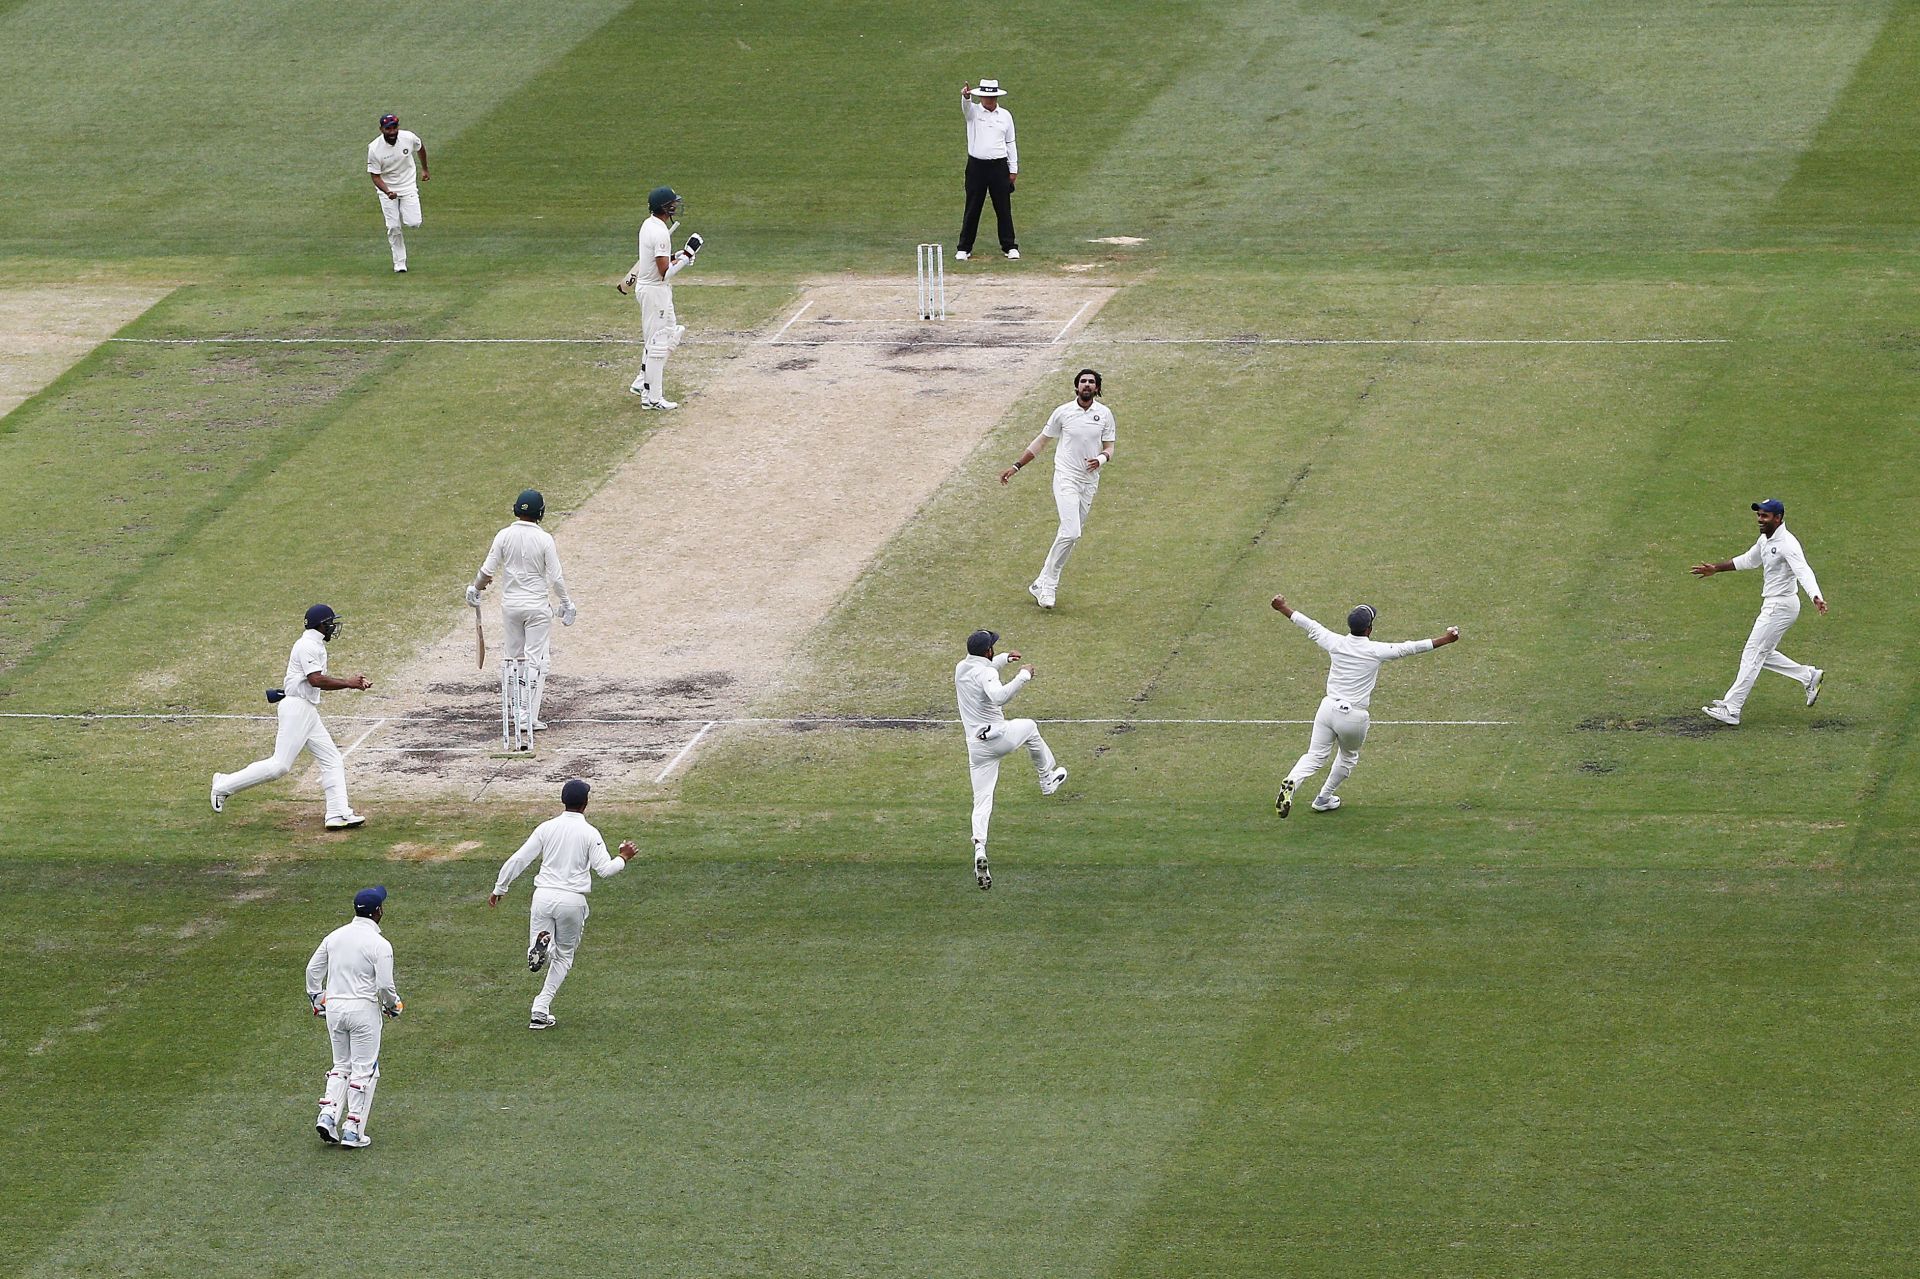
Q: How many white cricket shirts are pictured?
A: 11